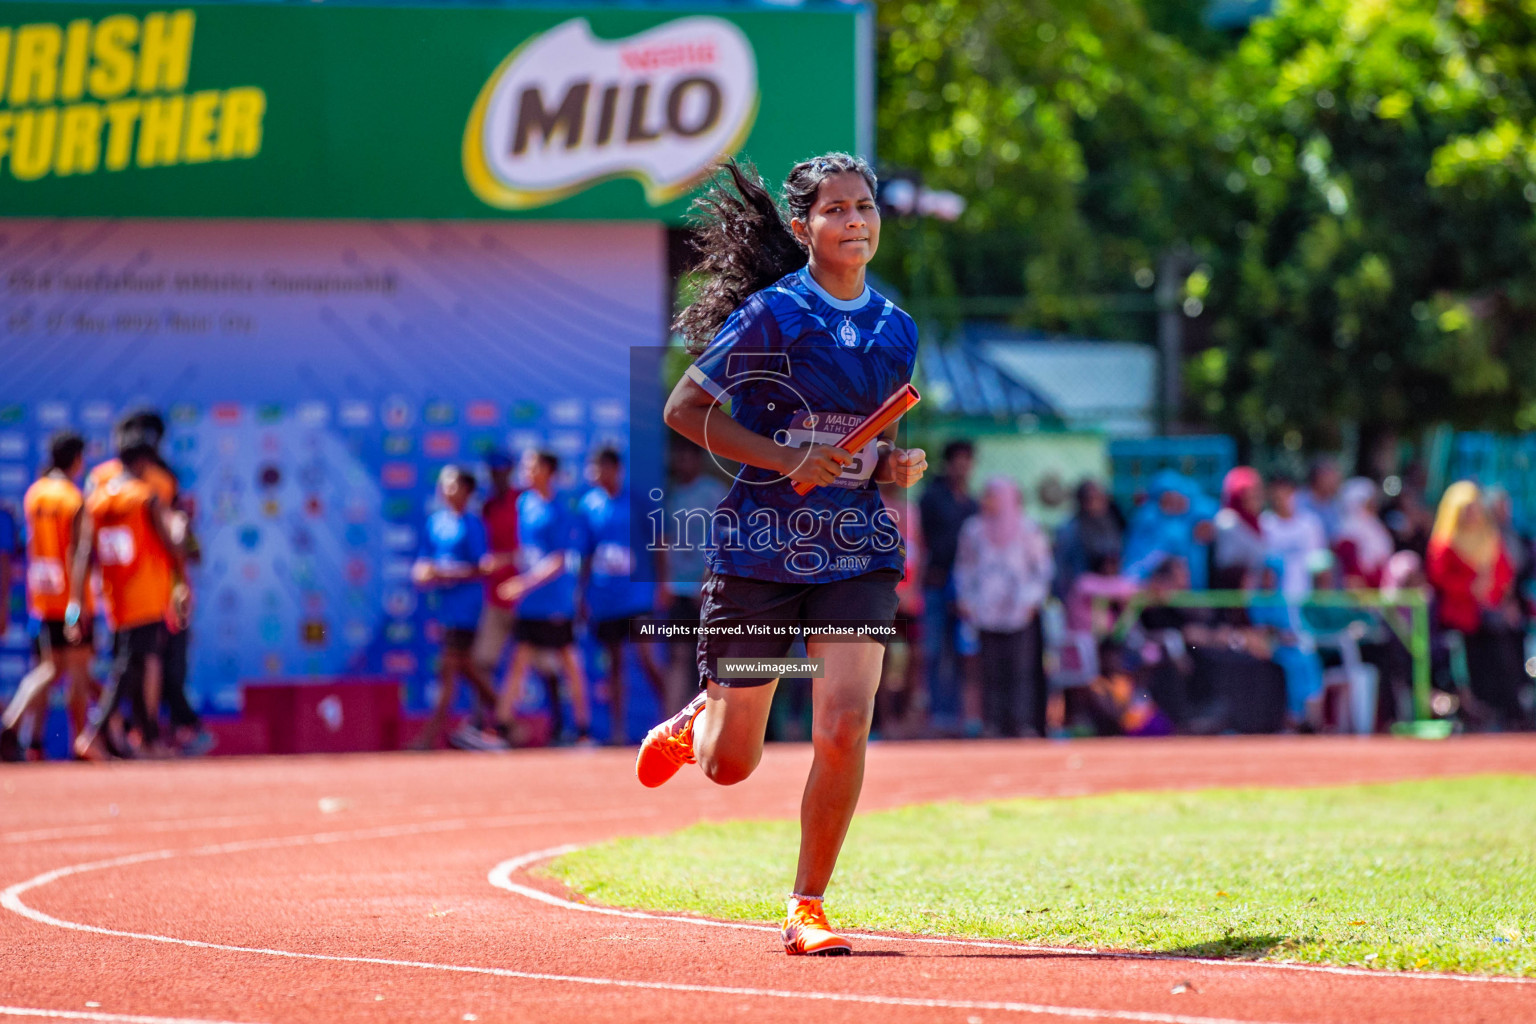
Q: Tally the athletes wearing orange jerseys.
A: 3